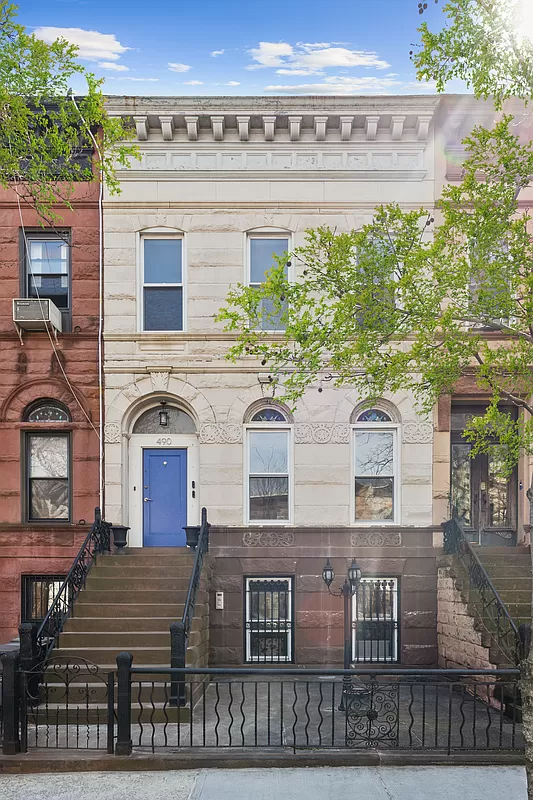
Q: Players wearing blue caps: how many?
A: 0